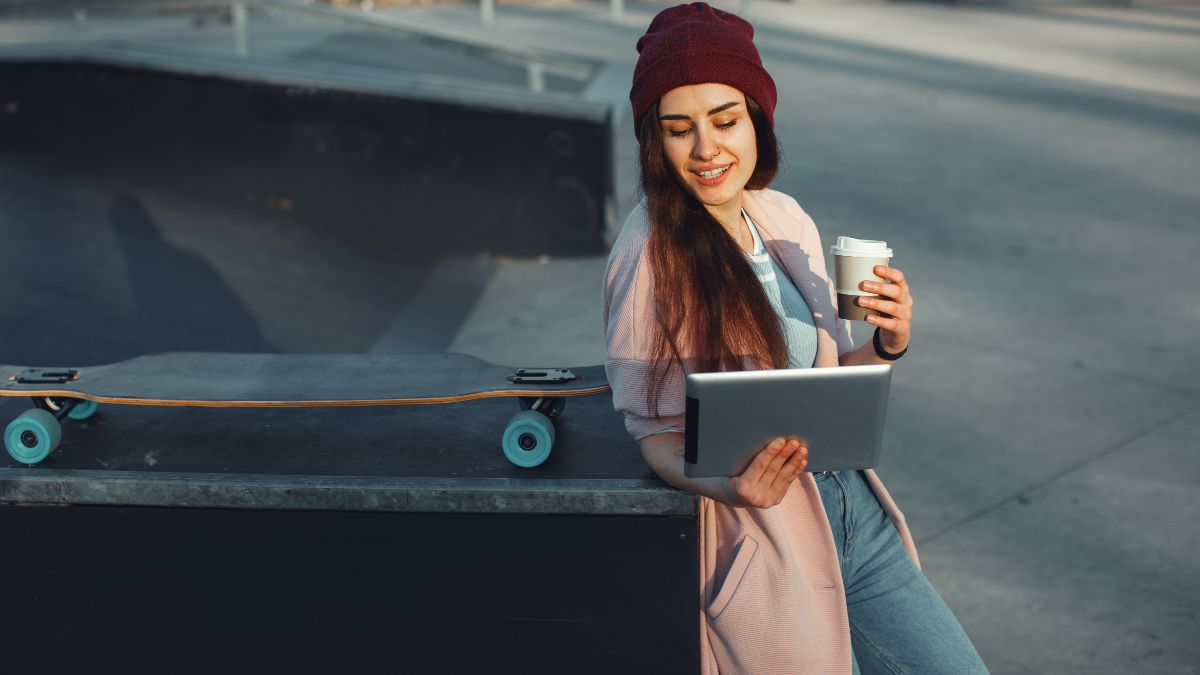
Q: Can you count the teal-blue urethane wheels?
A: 3